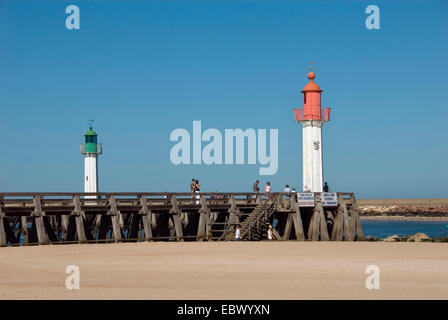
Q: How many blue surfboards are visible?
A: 0